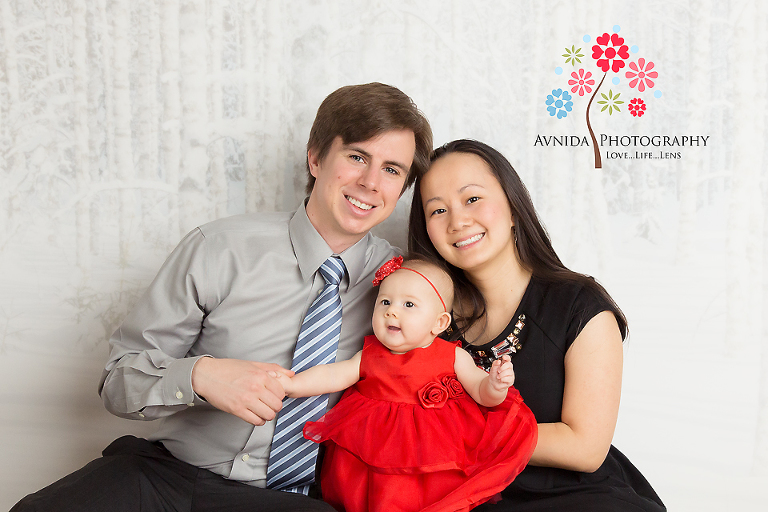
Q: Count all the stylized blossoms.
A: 7